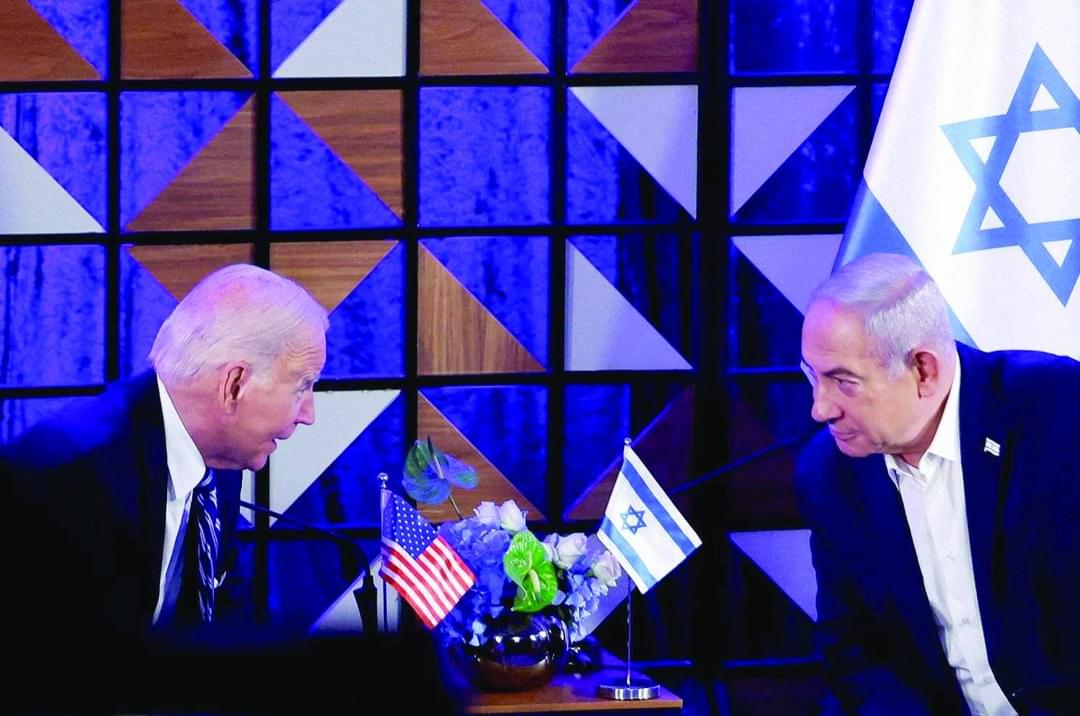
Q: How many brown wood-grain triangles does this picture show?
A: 12